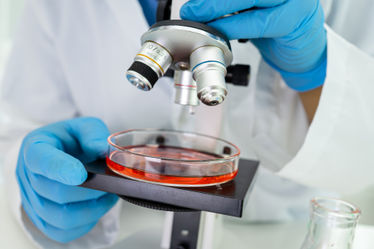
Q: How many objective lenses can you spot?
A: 3